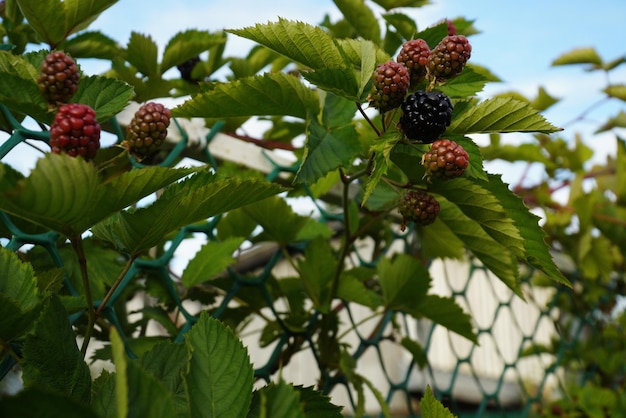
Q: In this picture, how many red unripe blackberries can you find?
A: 8